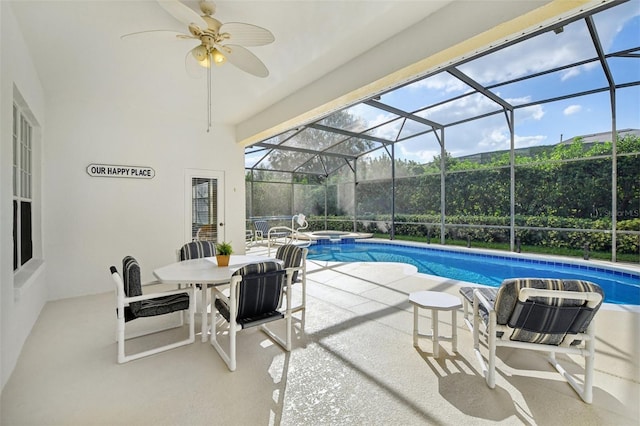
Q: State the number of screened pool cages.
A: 1